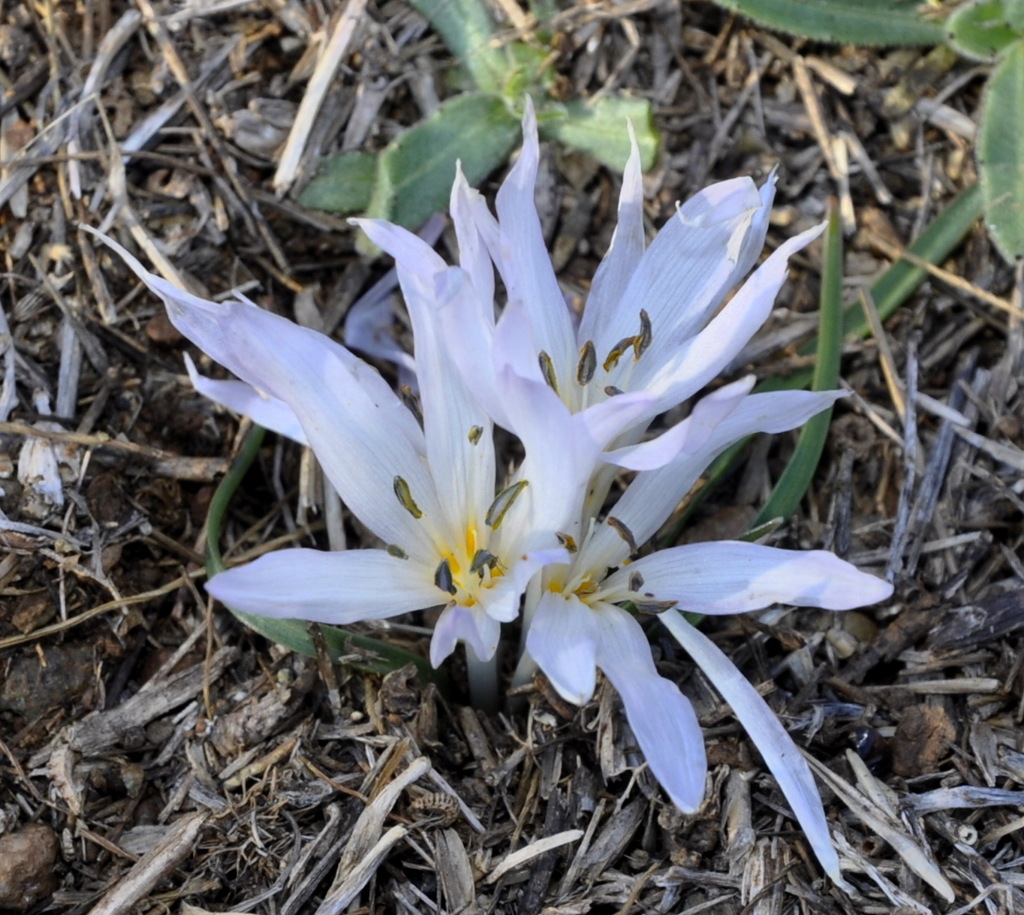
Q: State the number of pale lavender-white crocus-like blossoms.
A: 3